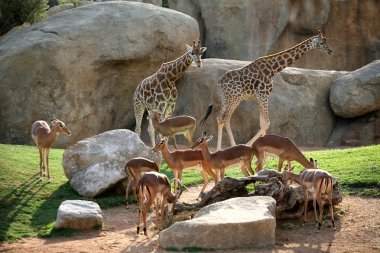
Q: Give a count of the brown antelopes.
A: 8